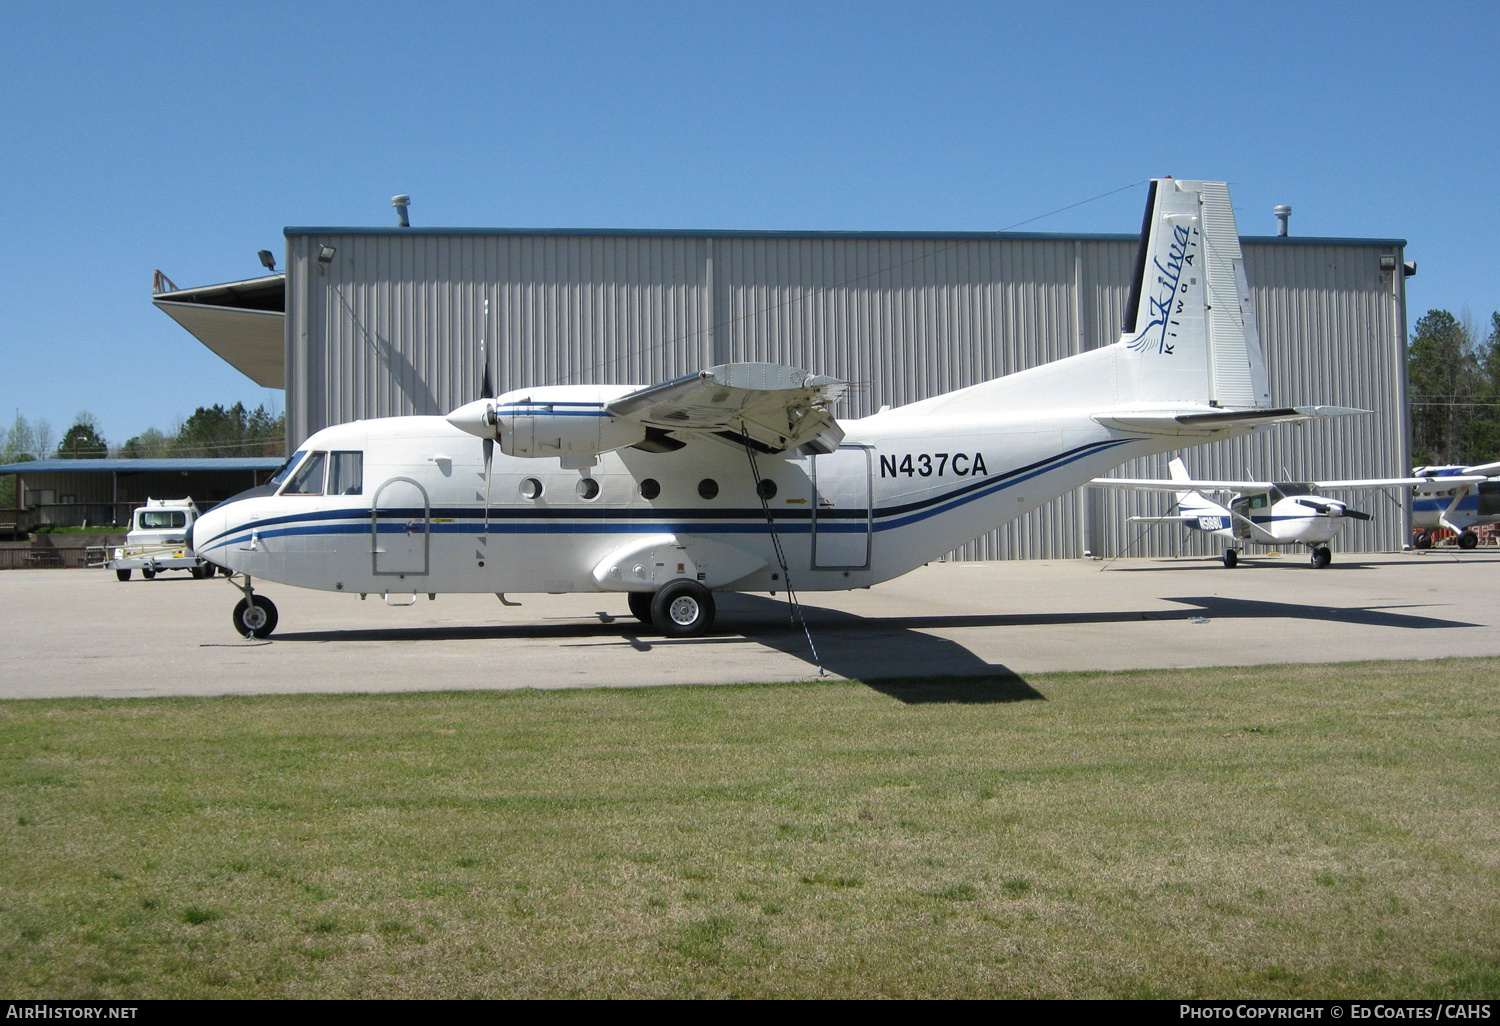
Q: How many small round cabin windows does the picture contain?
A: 5